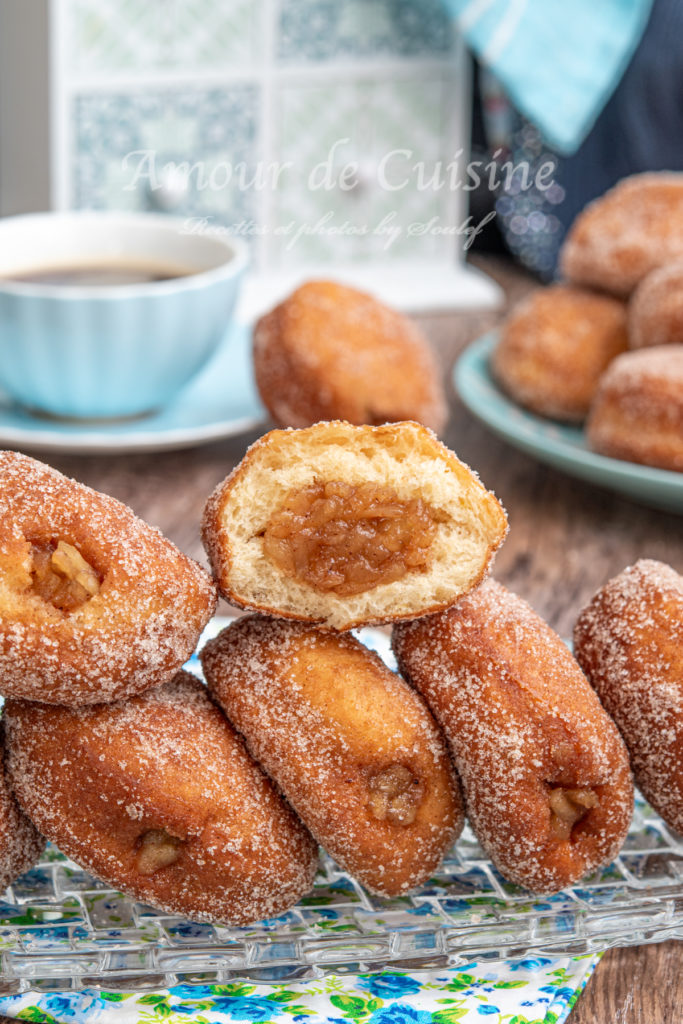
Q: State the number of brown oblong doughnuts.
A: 12